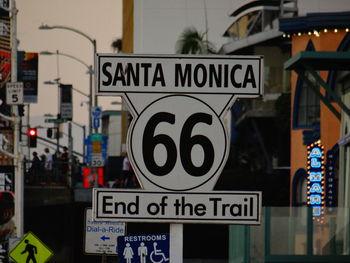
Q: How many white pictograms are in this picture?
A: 3